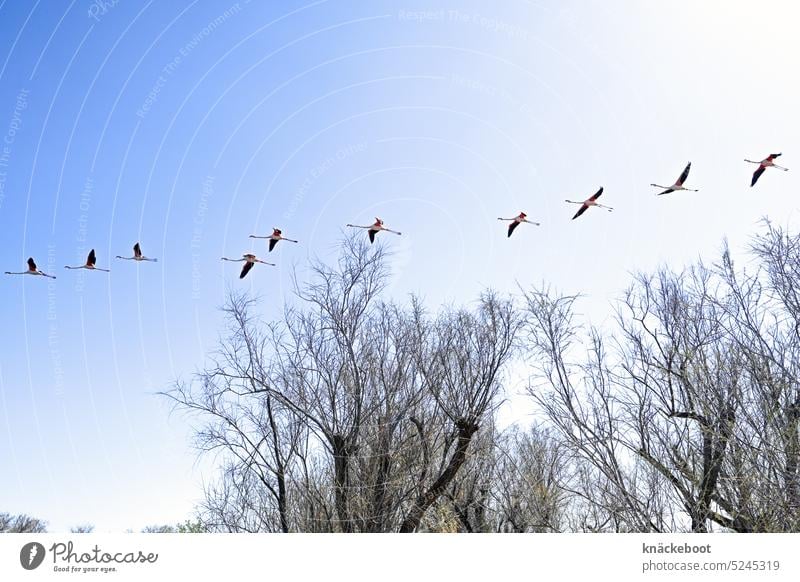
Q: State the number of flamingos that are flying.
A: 10